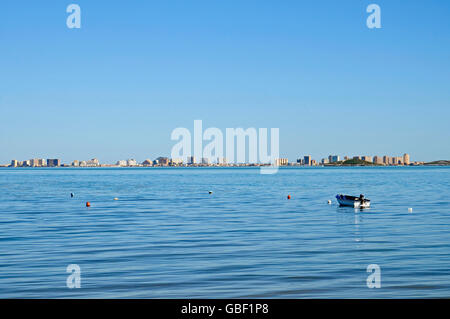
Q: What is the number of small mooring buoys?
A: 7